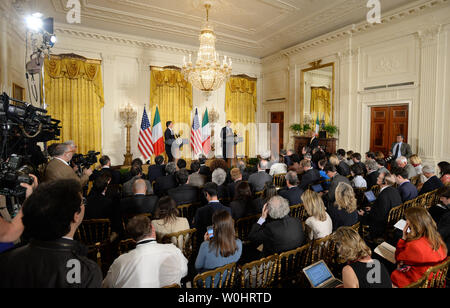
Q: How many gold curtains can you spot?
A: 3